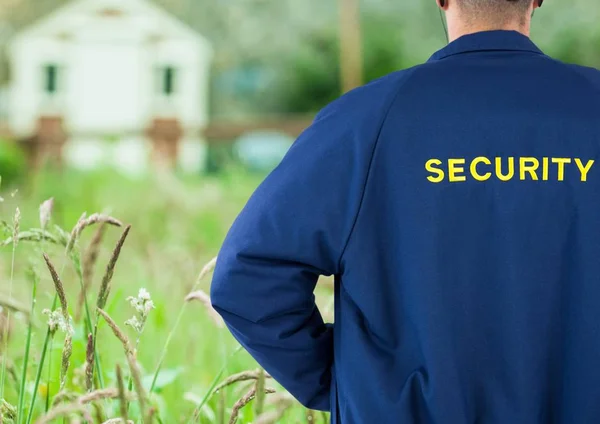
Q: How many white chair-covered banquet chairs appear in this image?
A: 0